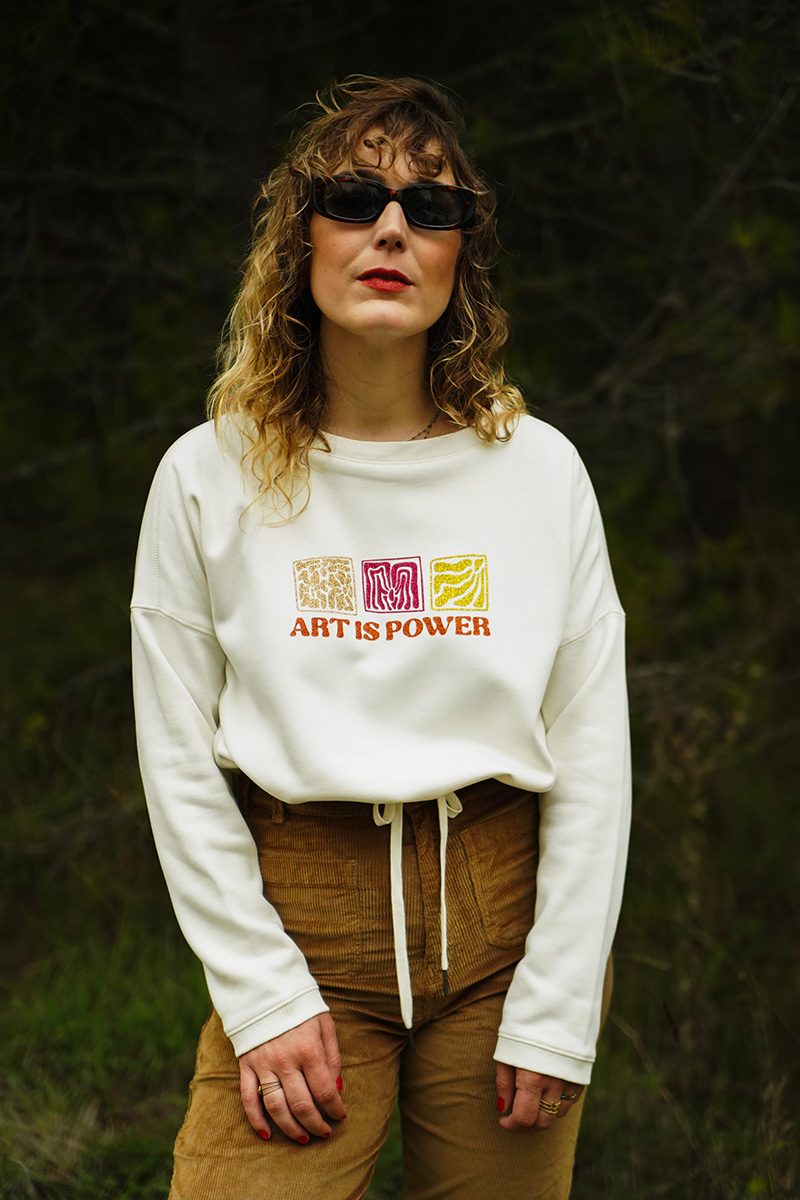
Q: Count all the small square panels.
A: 3